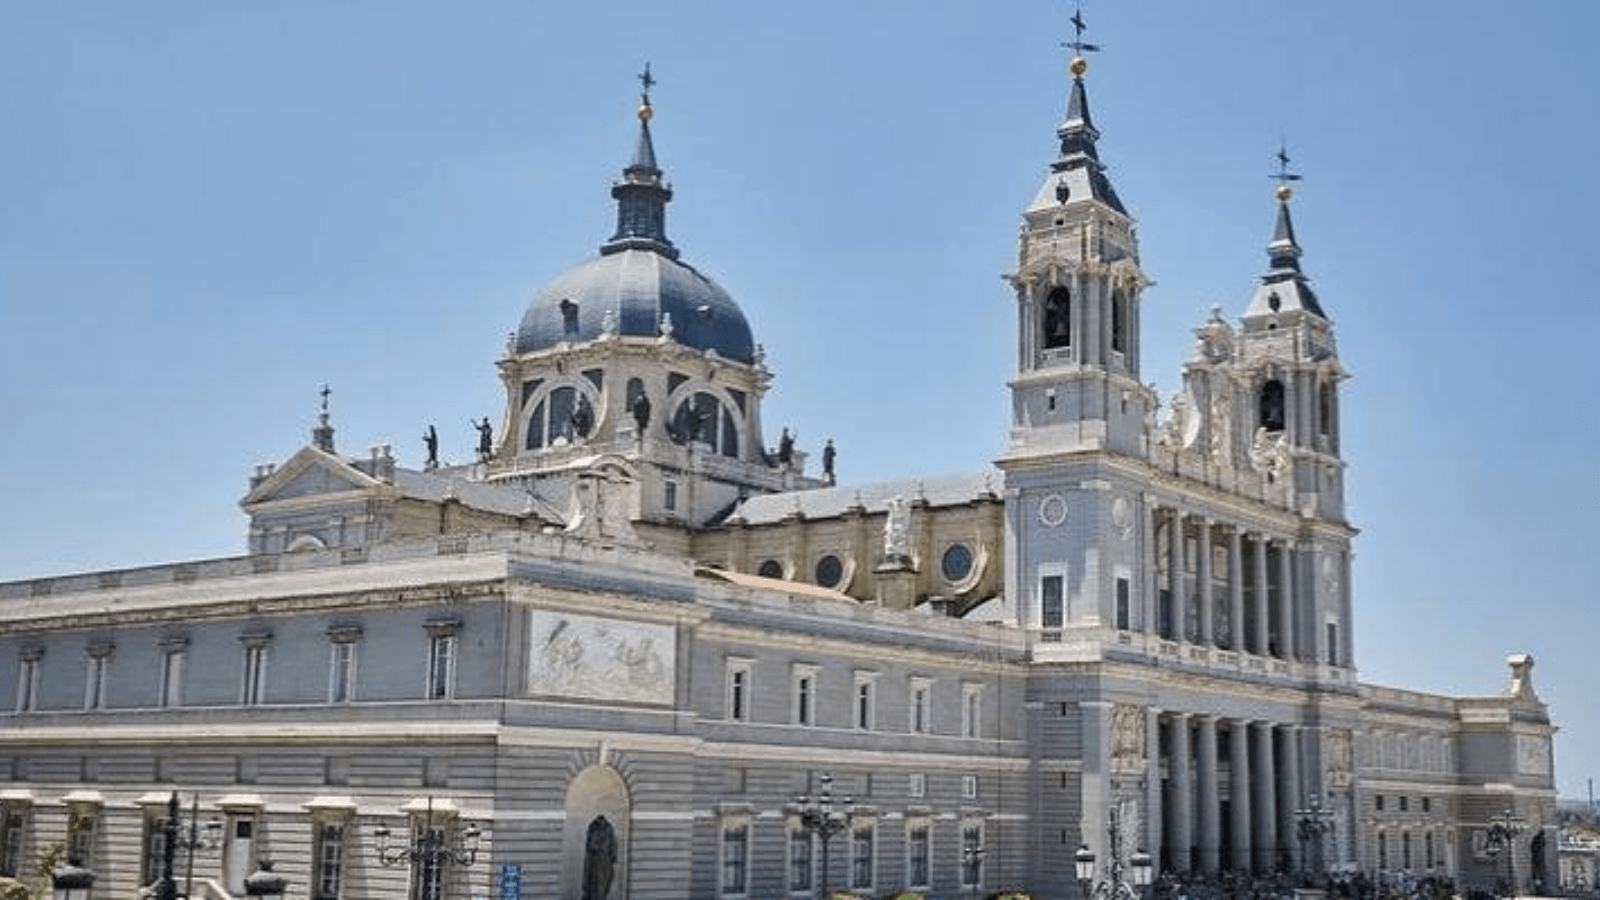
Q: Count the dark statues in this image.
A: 8